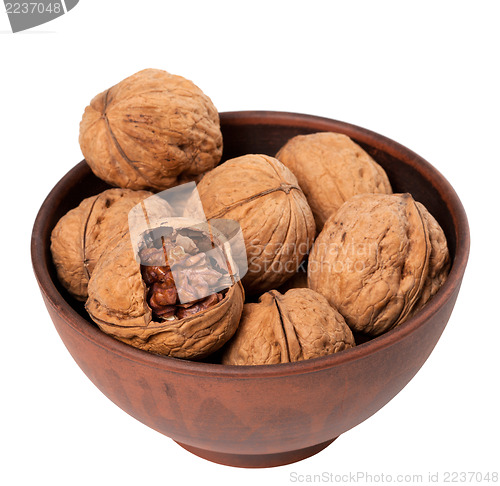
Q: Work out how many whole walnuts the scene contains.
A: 6